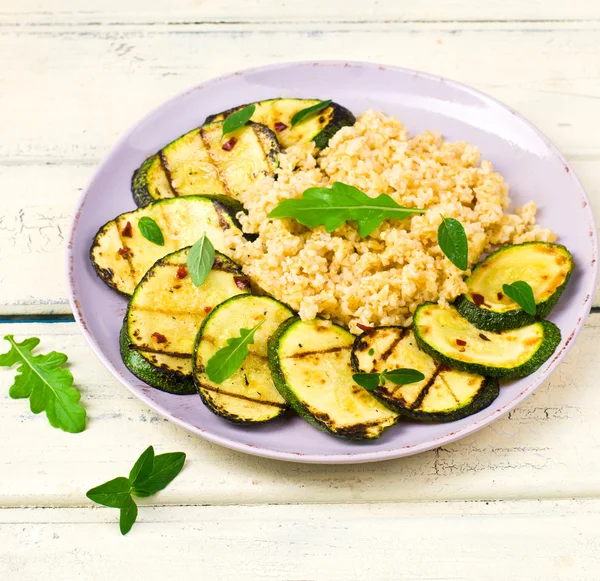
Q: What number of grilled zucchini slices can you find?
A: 9